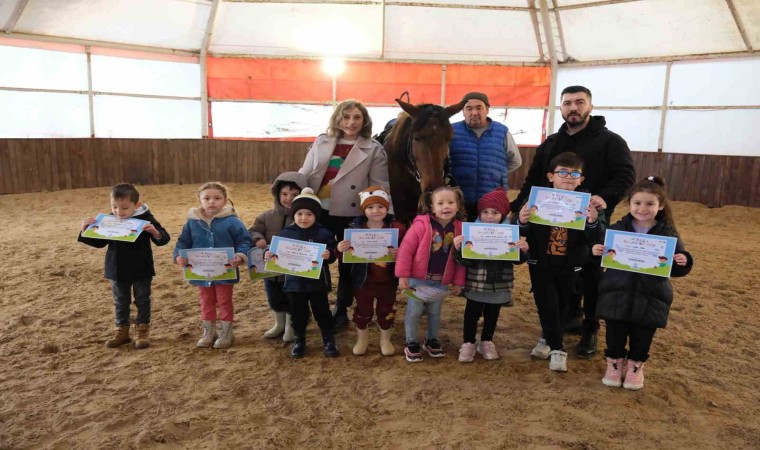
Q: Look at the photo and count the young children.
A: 9